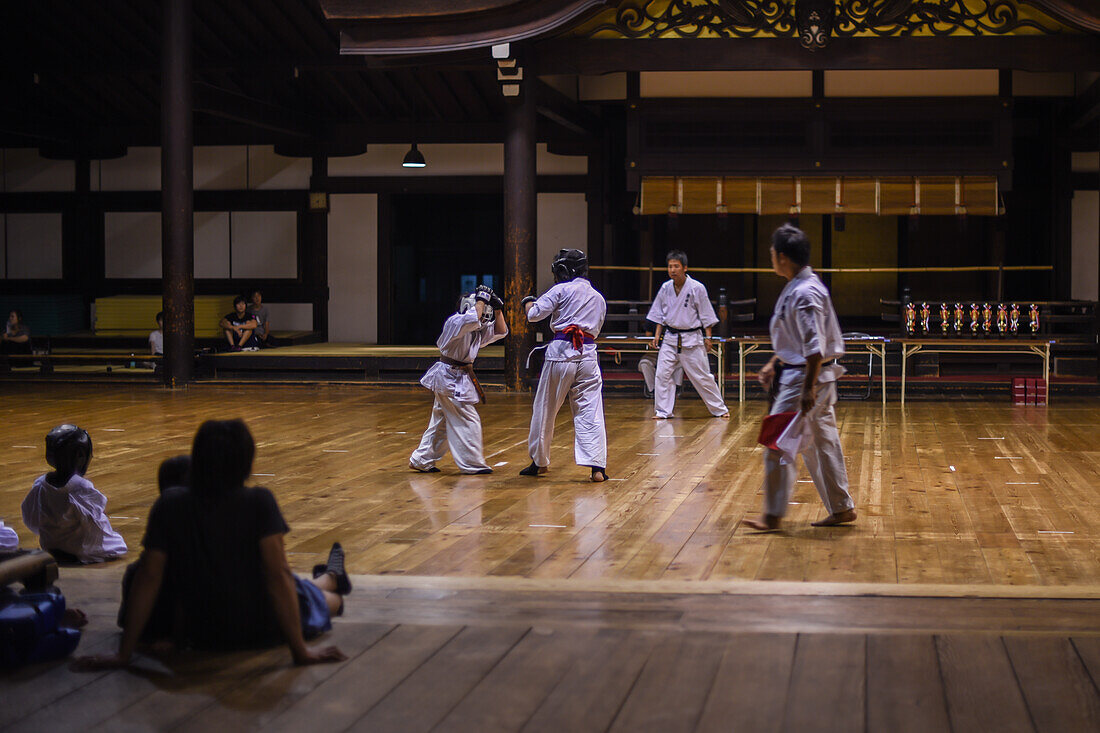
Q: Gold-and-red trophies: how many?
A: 9